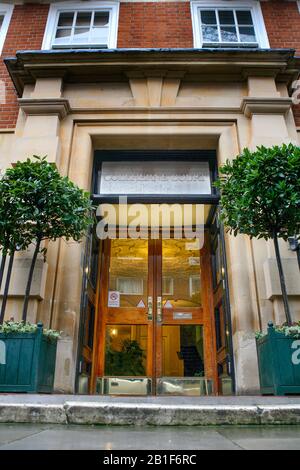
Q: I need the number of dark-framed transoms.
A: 1